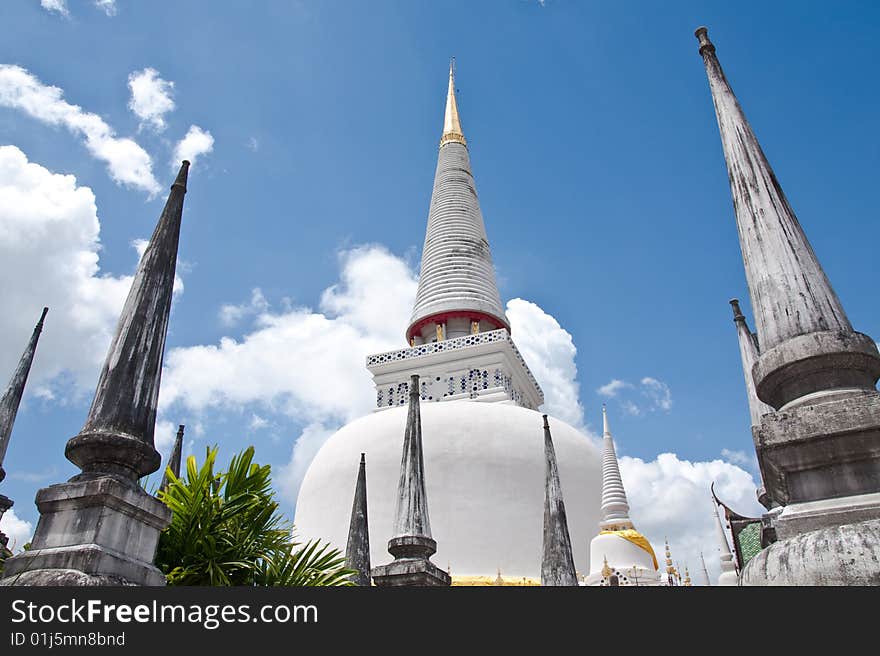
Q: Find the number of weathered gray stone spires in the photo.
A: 8